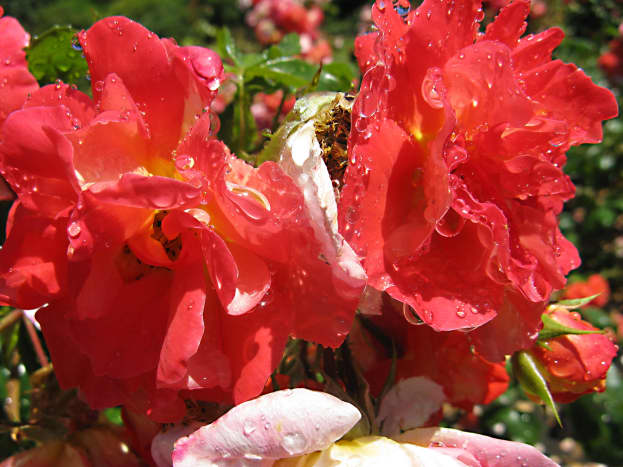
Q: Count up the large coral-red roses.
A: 2